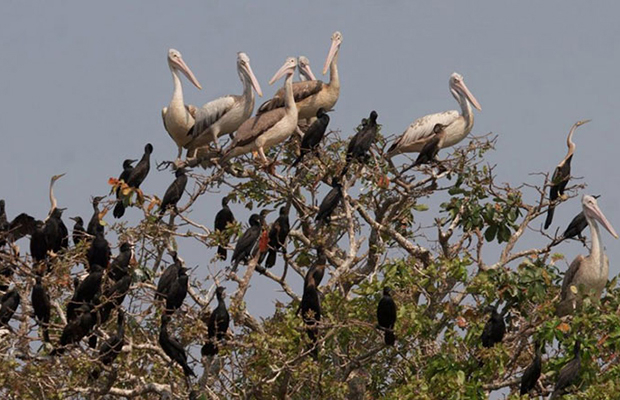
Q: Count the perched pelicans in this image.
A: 7